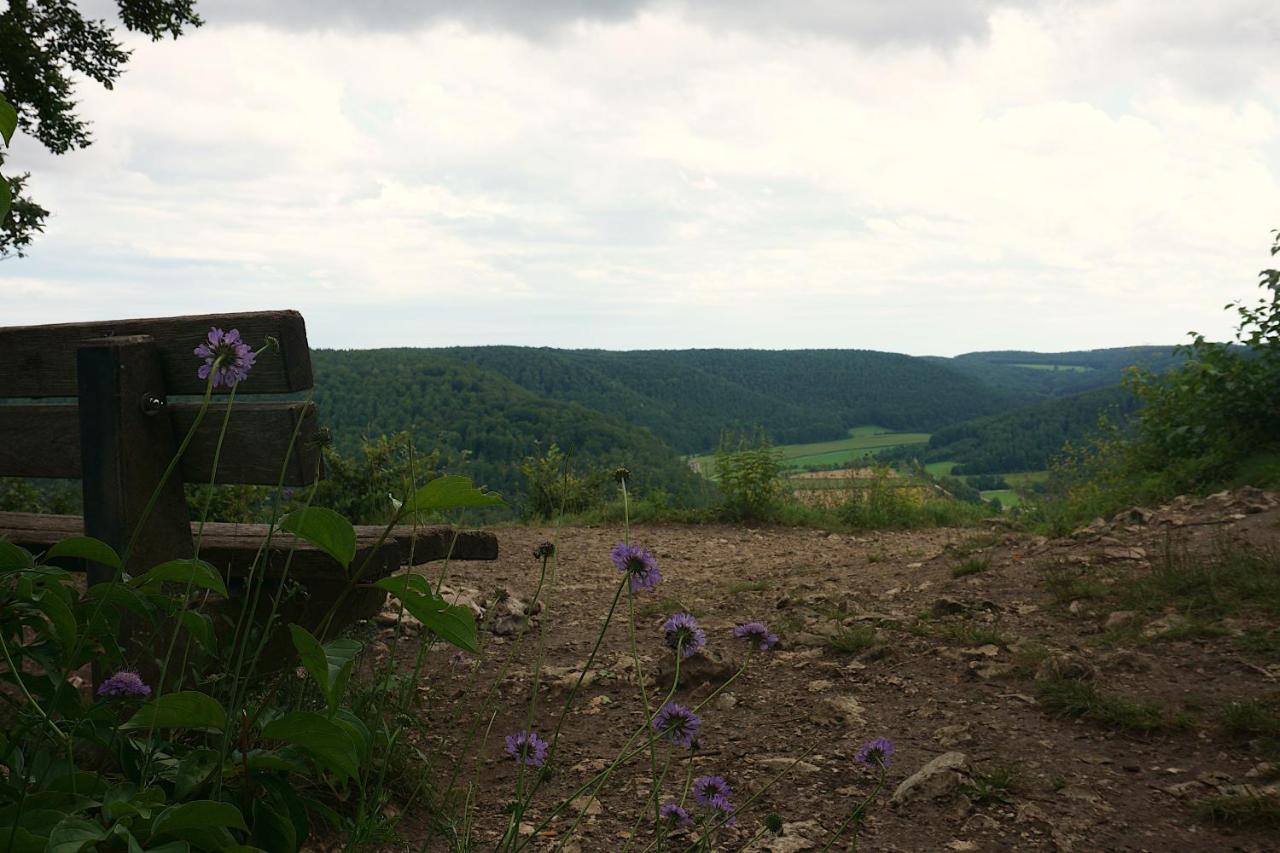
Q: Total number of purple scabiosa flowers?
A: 11